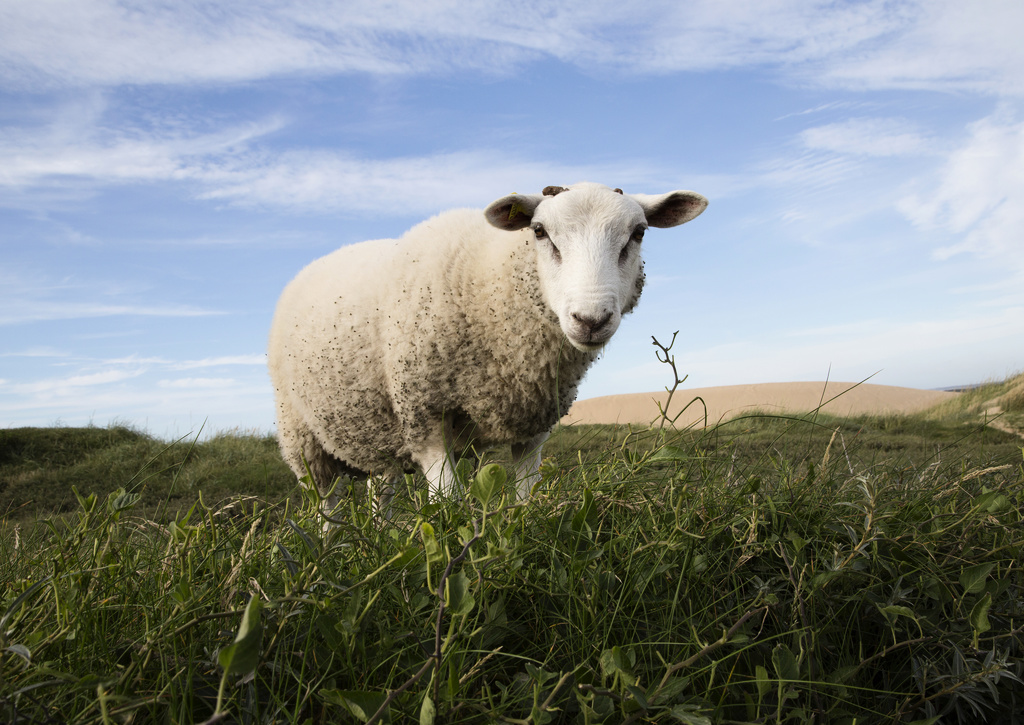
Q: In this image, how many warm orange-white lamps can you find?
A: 0